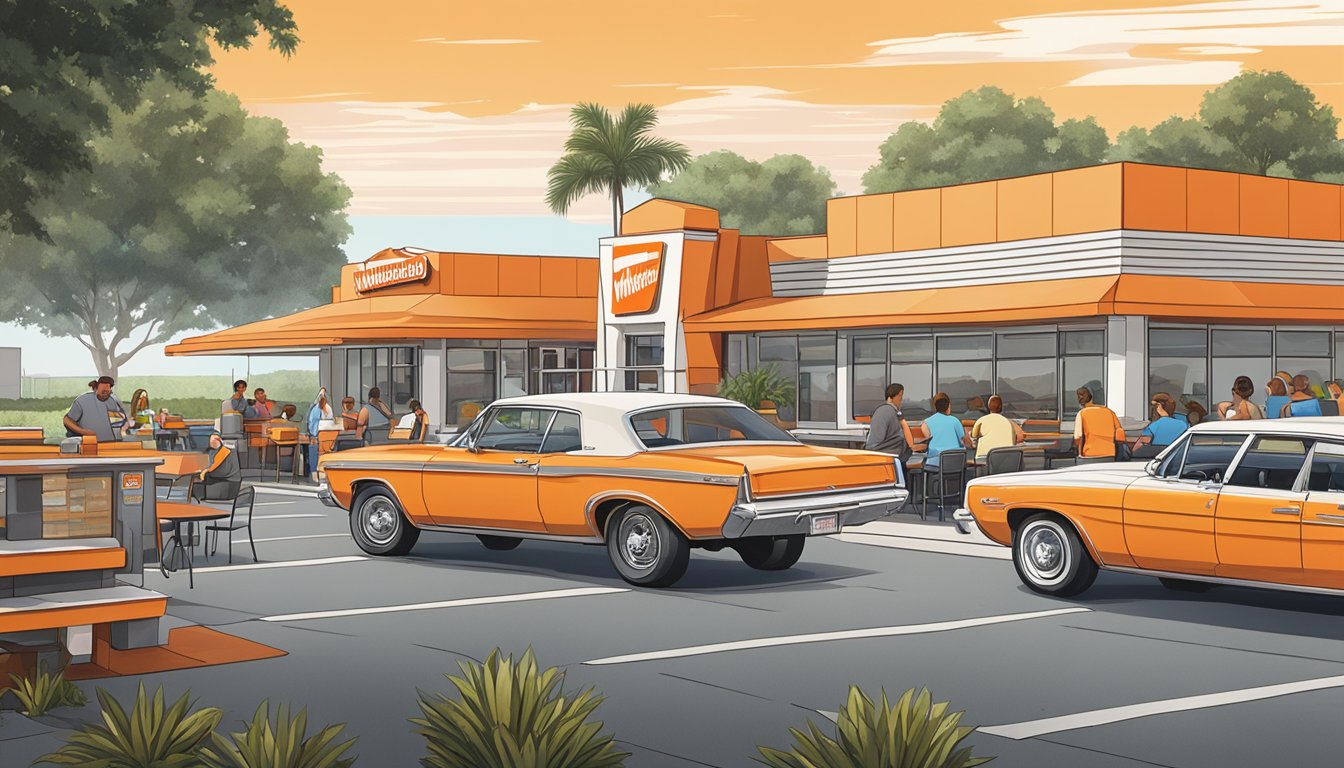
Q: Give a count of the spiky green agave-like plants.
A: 5